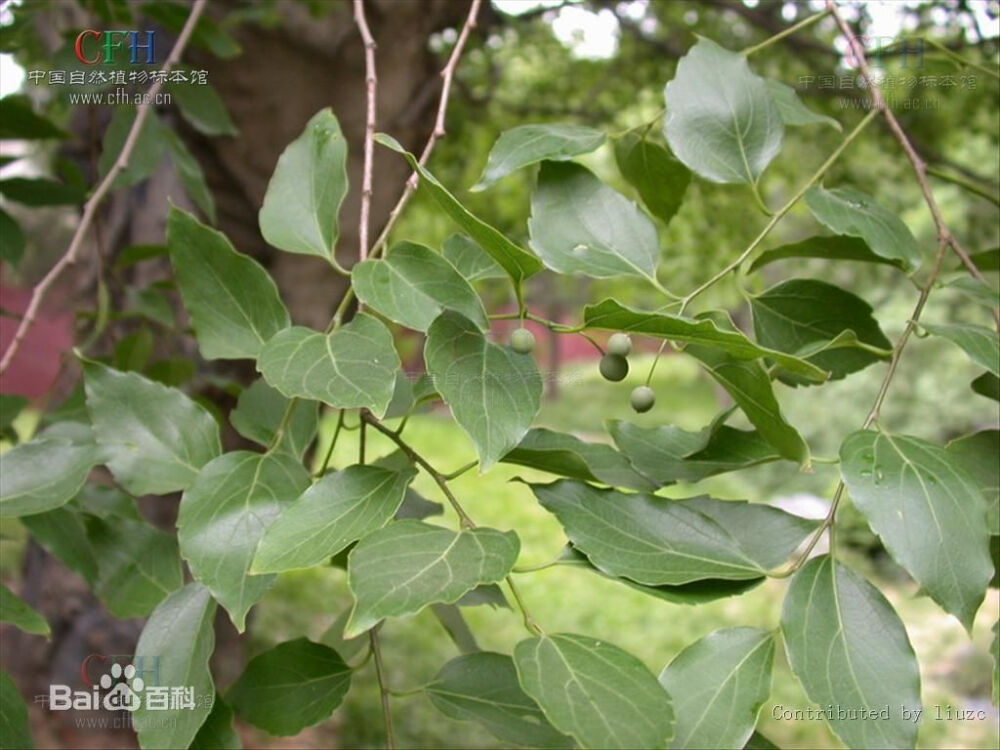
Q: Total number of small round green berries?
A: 4